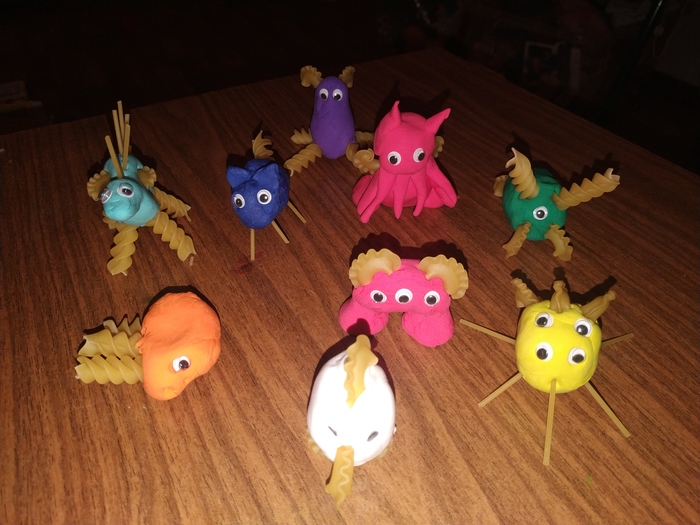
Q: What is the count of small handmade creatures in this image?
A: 9